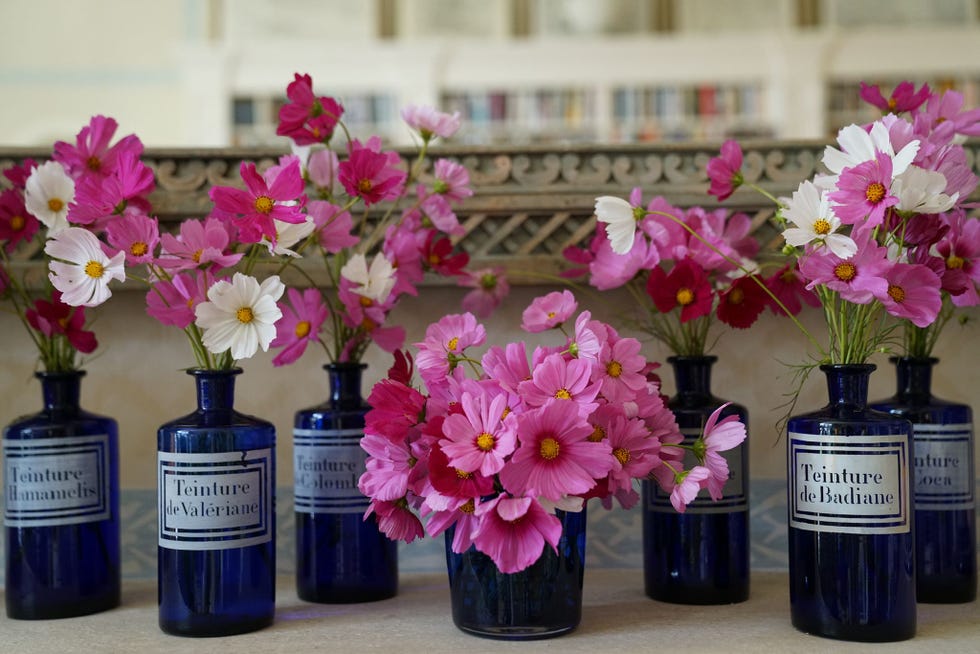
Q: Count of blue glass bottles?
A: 6